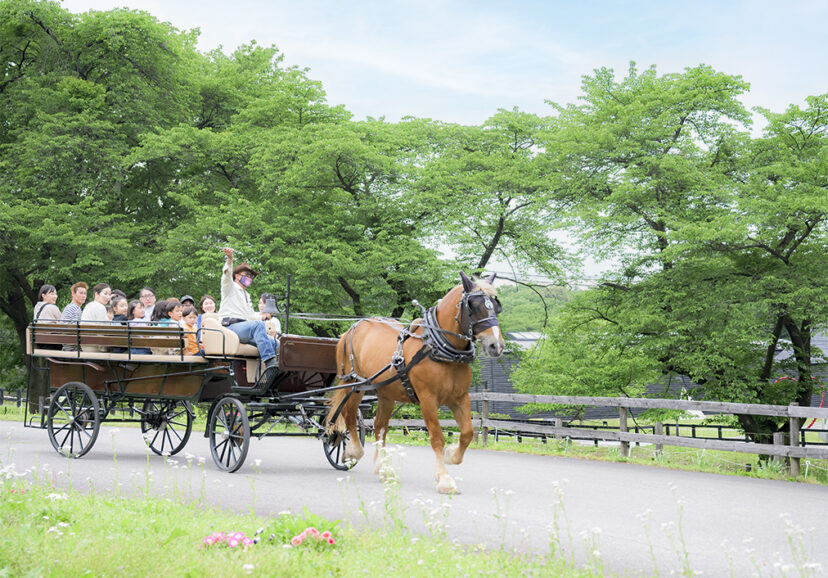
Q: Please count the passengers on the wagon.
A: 15